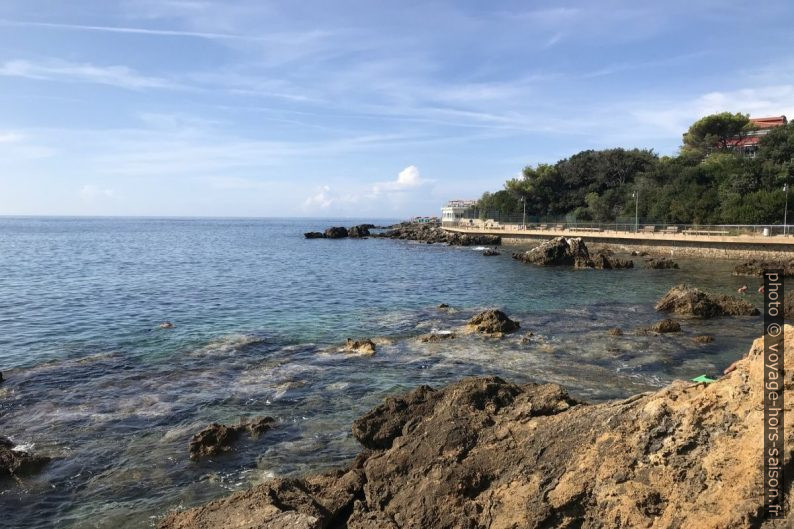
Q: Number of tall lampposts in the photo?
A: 3